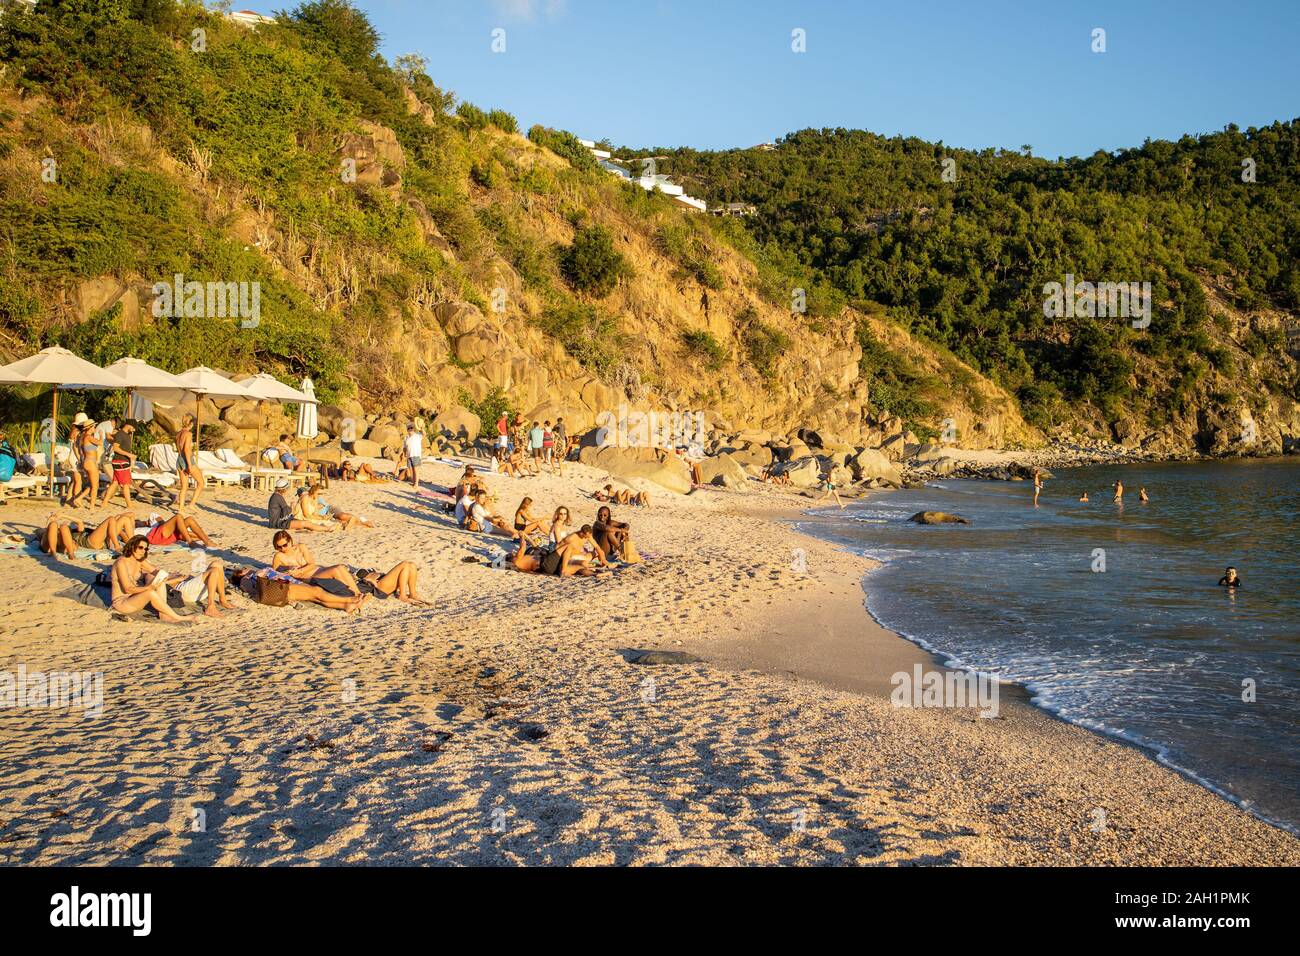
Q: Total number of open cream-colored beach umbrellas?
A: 4